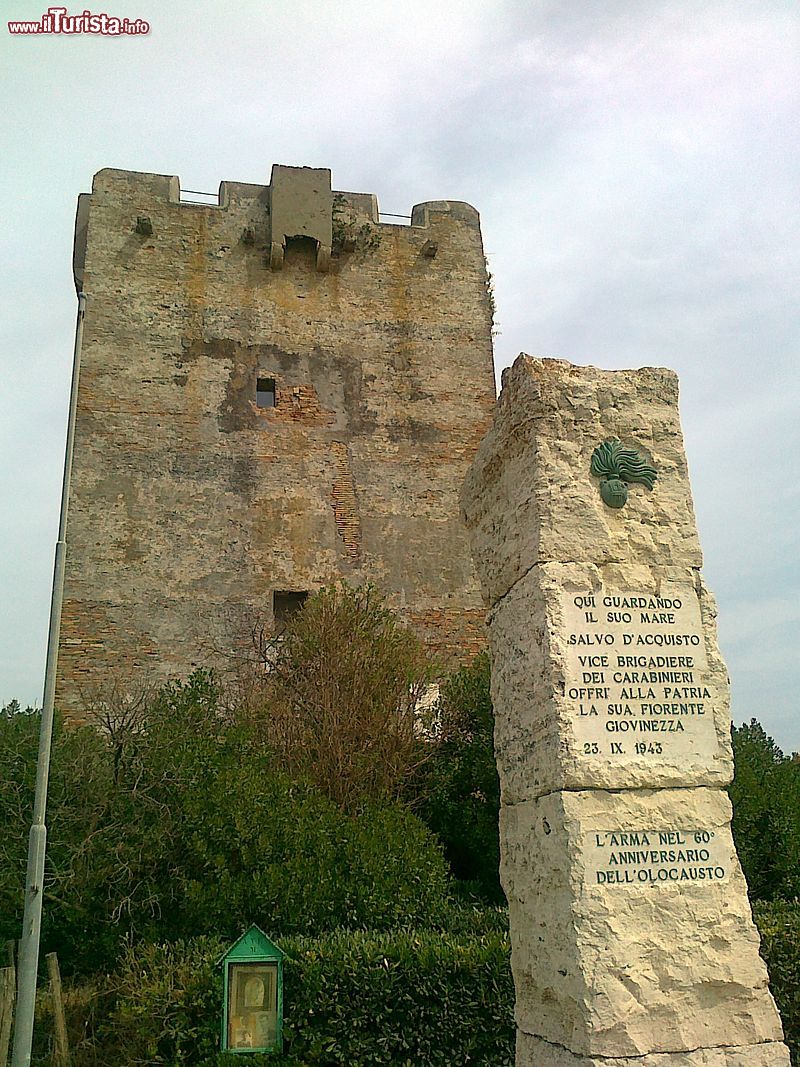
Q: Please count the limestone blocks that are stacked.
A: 4